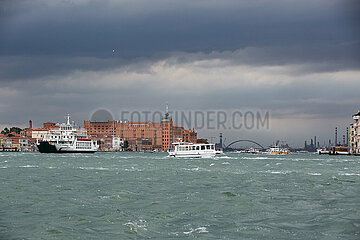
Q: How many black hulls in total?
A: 1